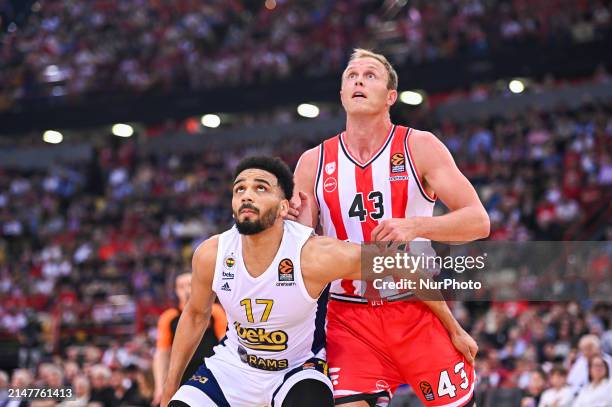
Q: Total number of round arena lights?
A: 6